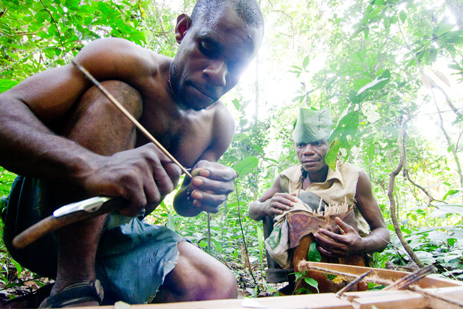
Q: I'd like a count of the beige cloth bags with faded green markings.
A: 1